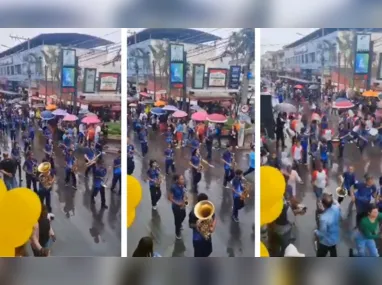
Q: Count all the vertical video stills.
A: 3